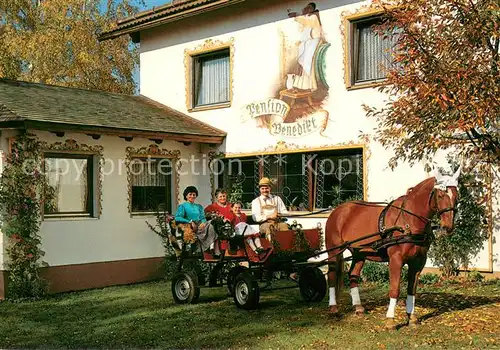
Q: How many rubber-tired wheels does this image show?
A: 4